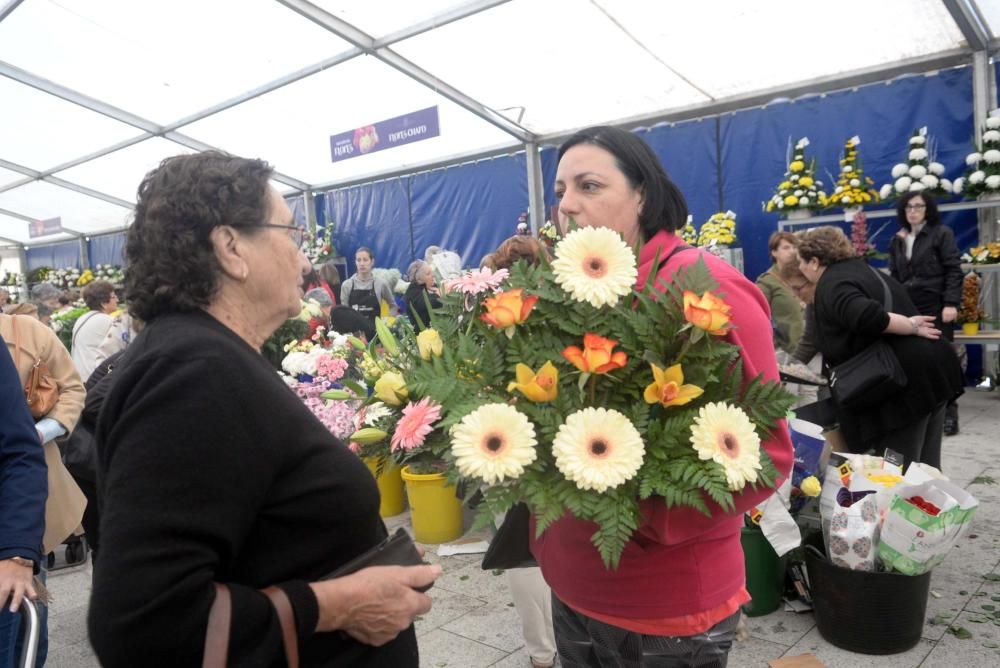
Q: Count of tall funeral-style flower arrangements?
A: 4